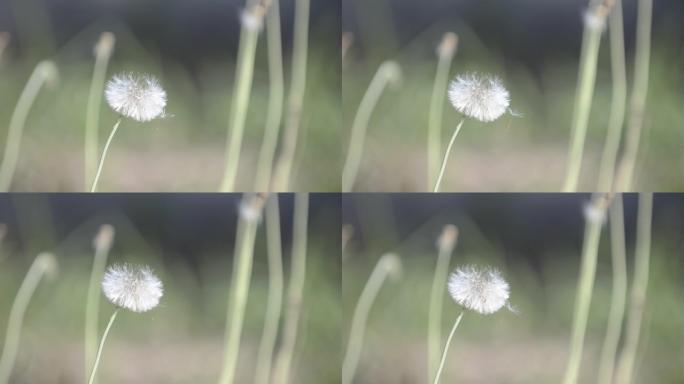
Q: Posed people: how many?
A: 0